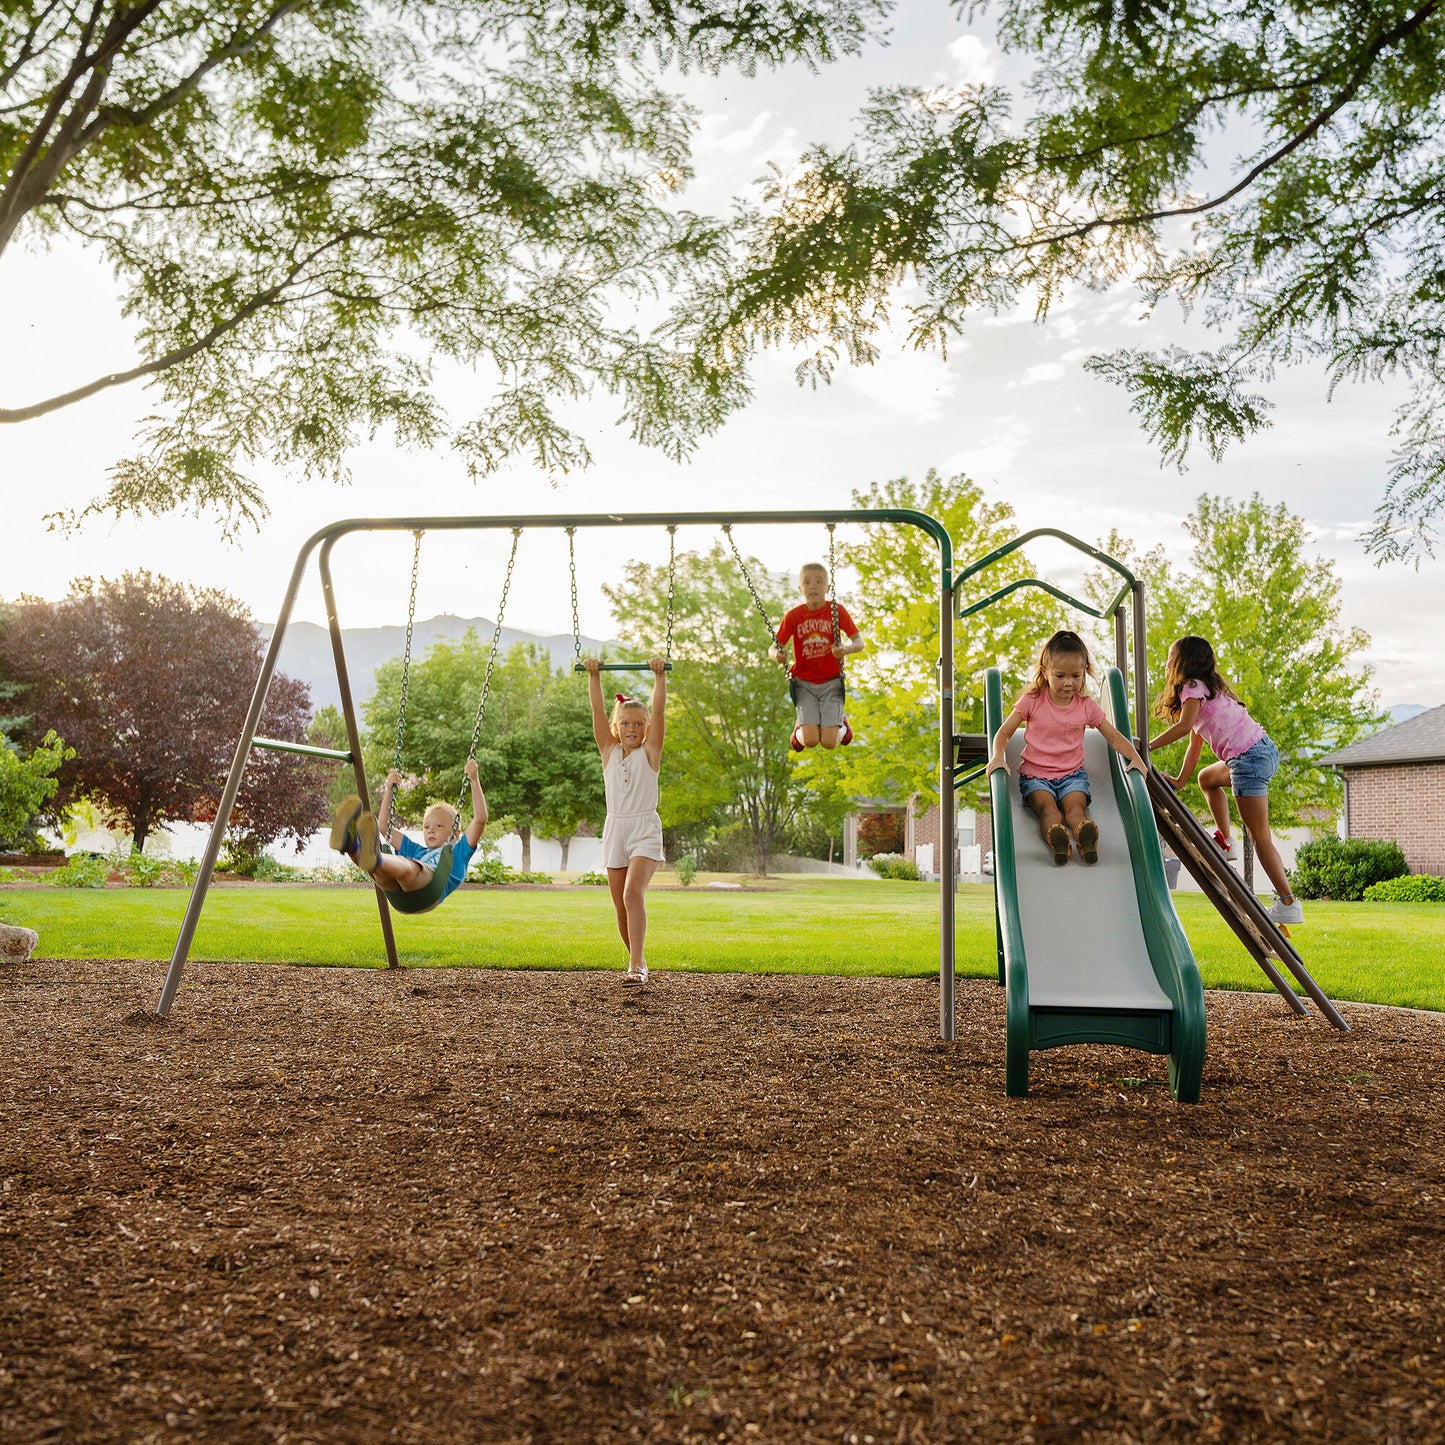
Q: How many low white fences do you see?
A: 2